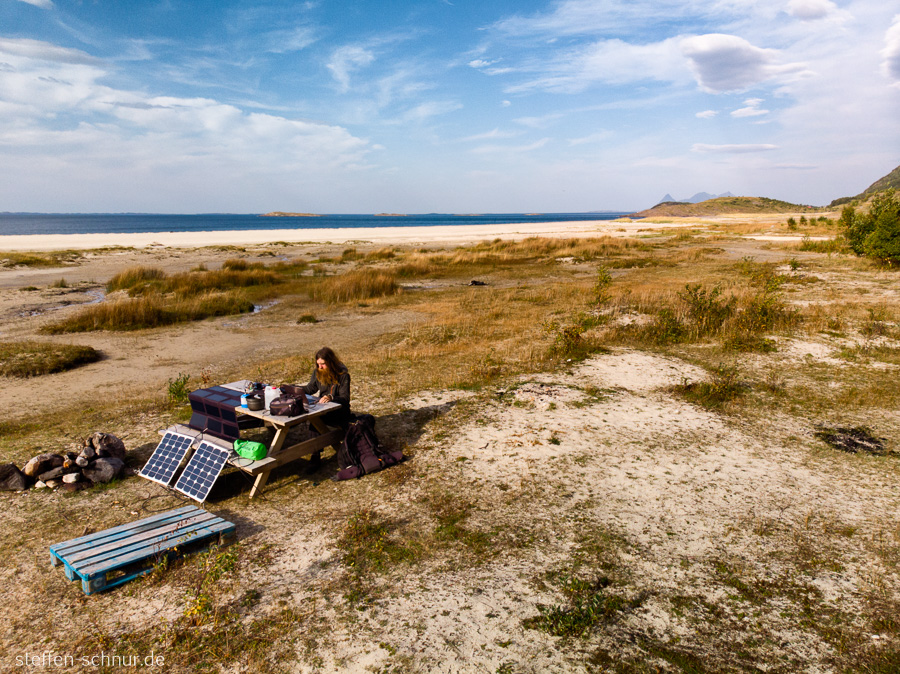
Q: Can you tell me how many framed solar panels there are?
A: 2